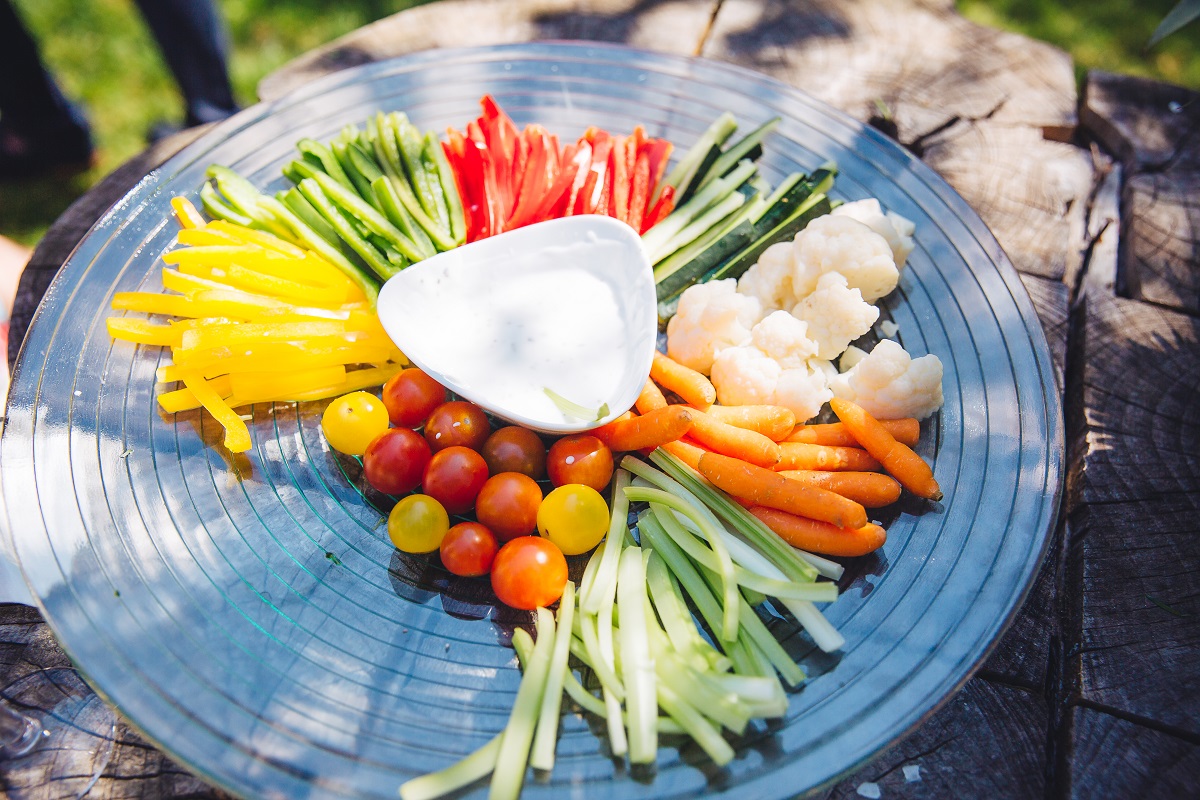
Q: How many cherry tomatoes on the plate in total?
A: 12